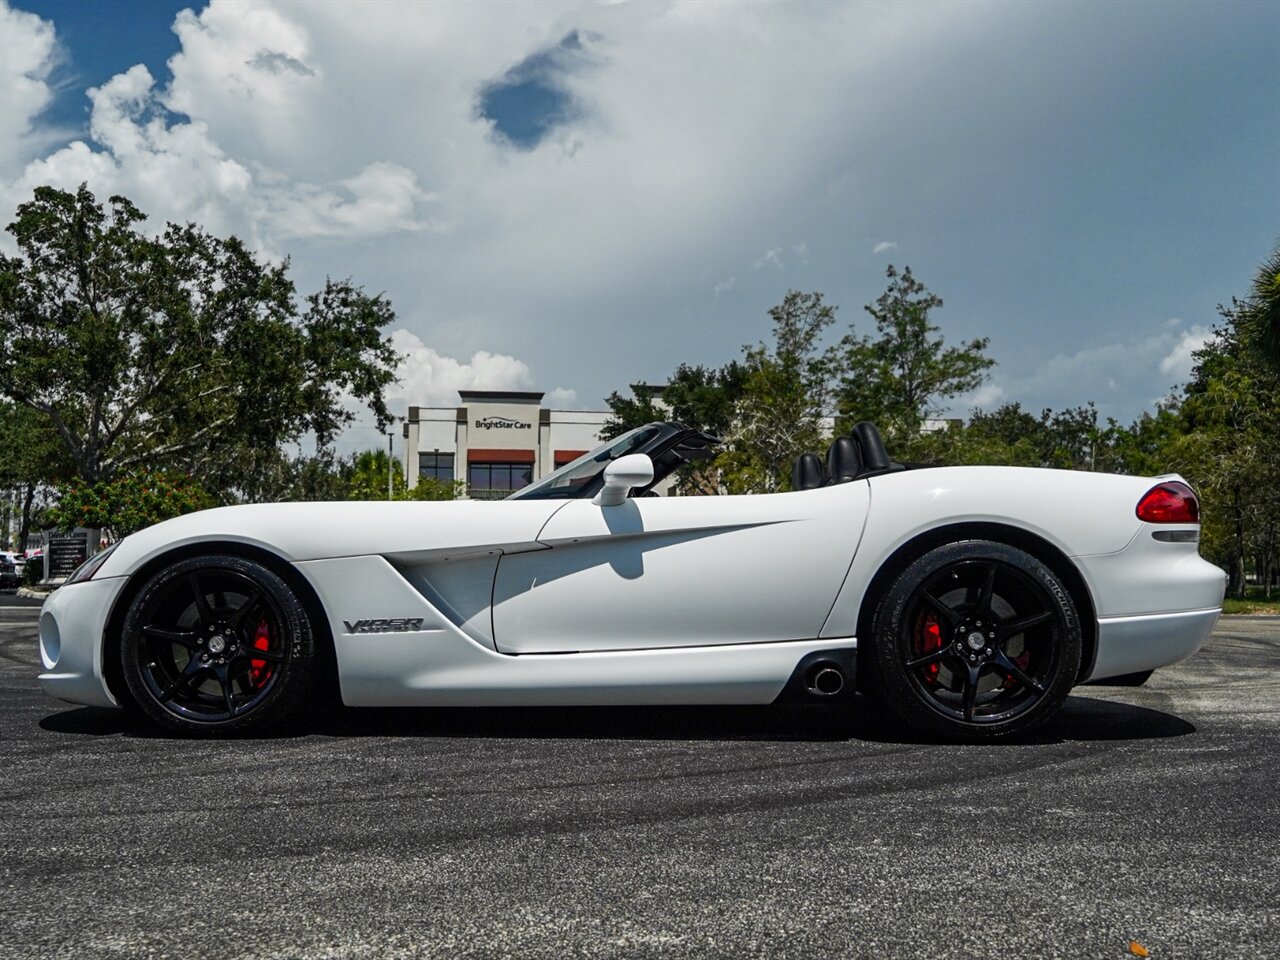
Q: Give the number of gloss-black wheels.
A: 2